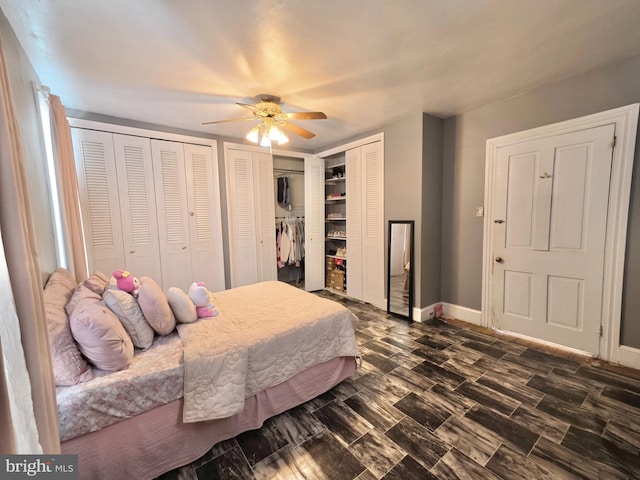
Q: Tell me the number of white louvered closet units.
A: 3